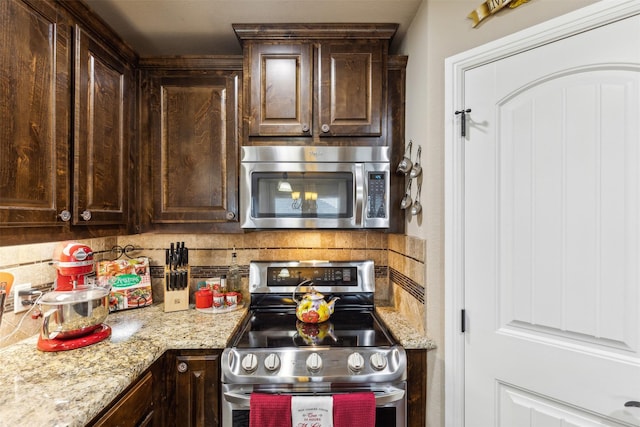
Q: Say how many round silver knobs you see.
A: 11